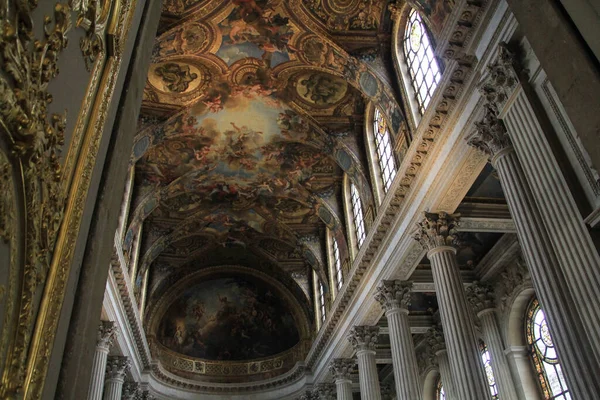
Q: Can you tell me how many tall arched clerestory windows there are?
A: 5